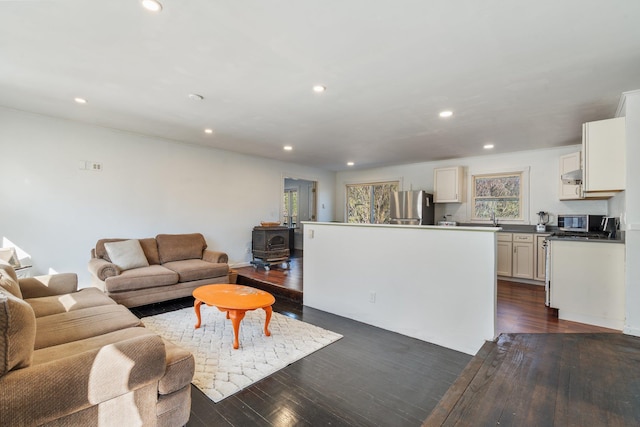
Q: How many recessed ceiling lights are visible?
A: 8